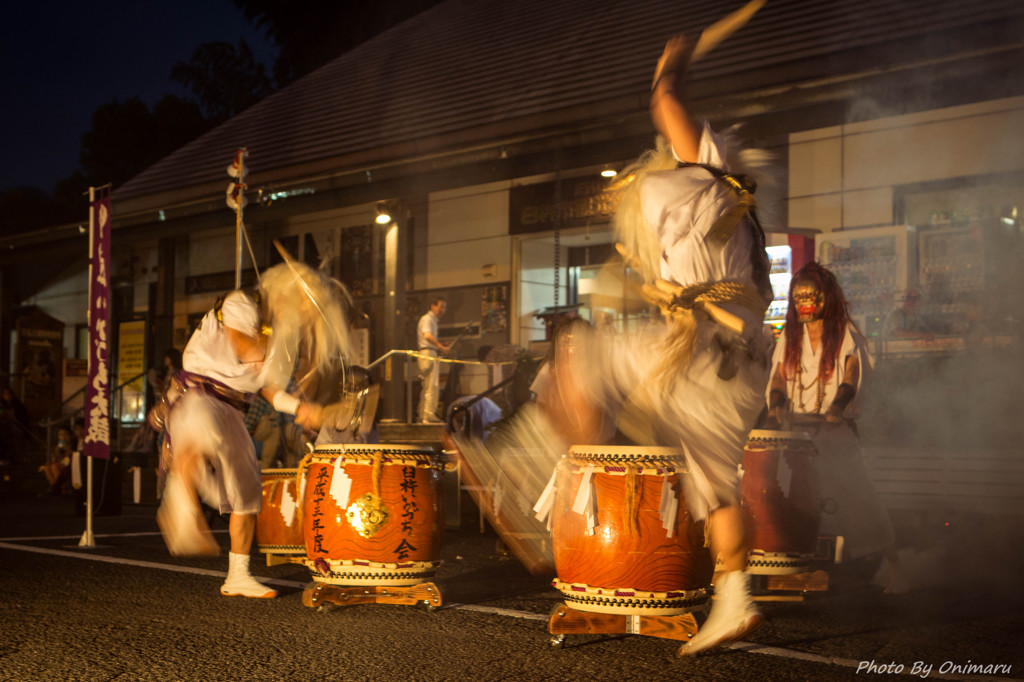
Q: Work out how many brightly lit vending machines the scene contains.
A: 1